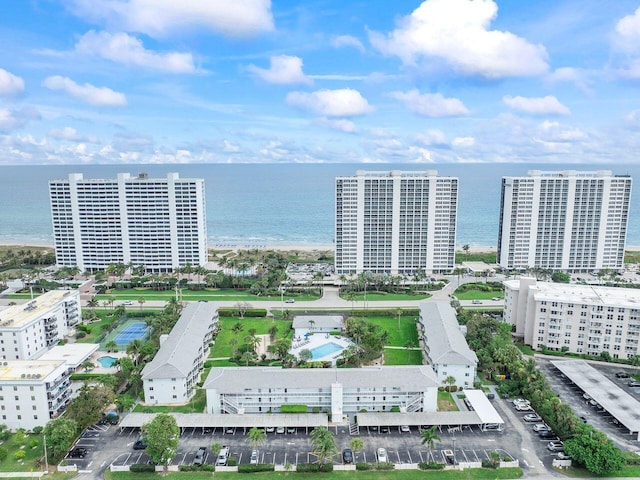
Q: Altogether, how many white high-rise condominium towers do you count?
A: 3